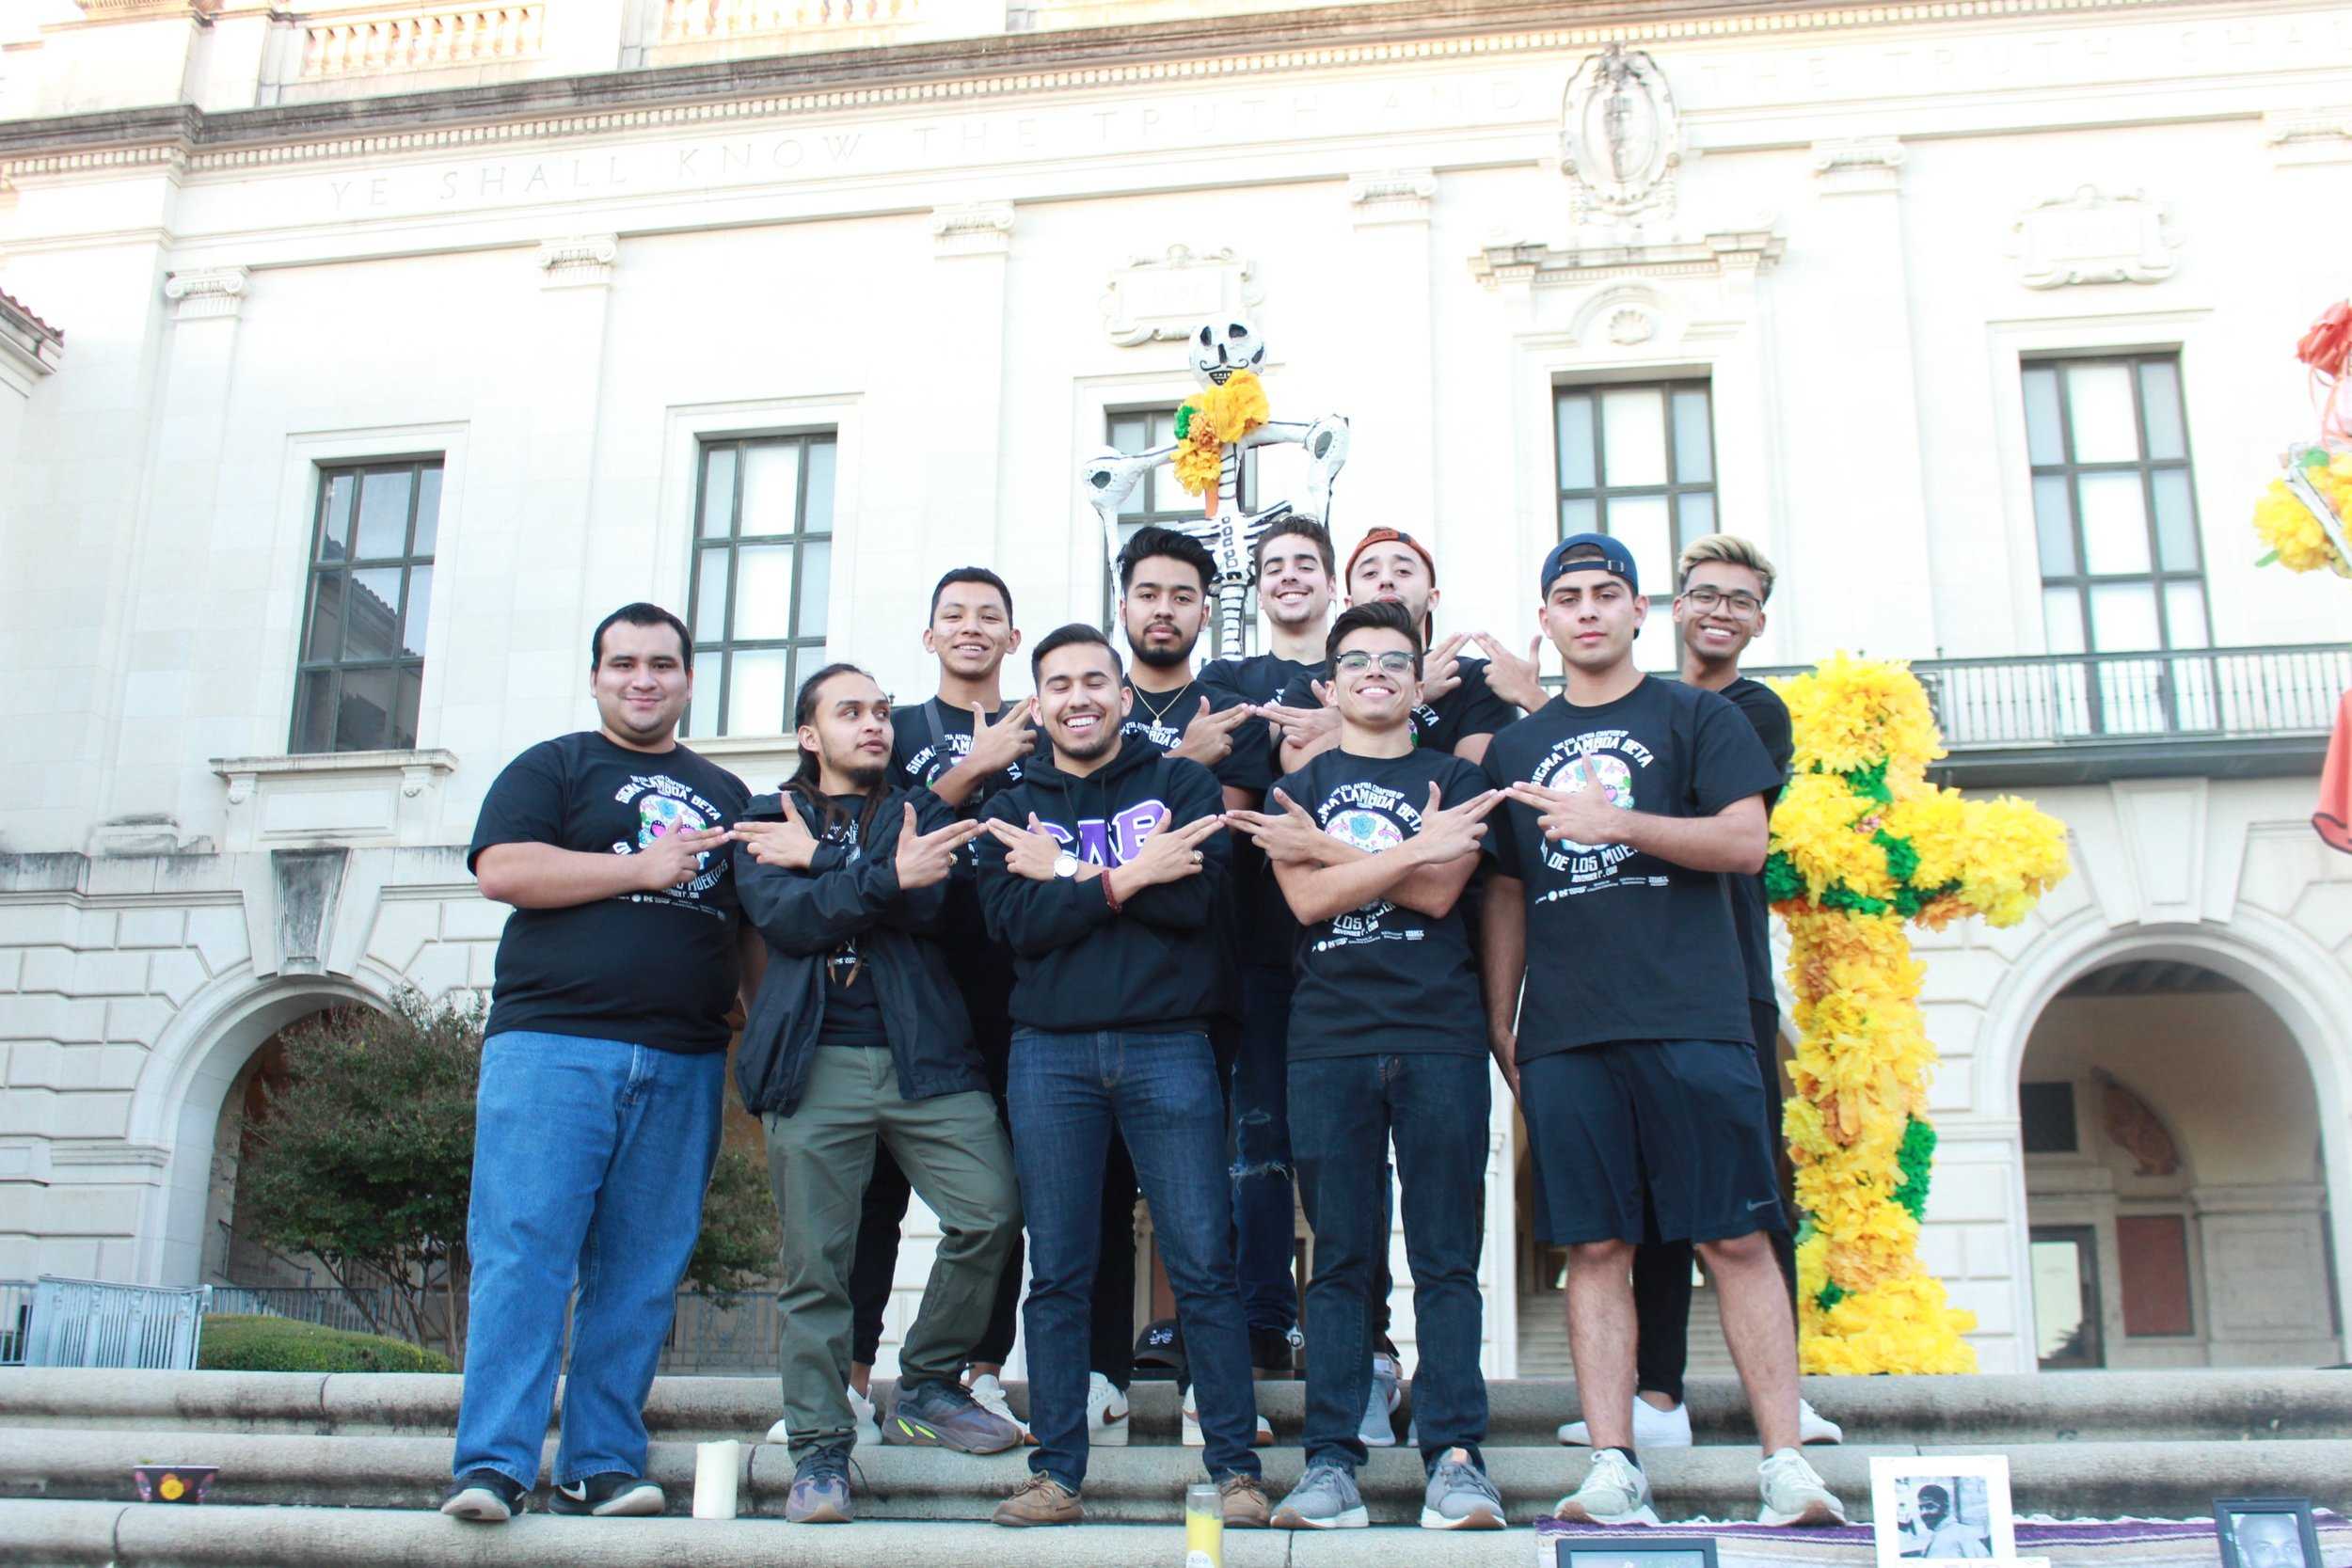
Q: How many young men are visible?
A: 10